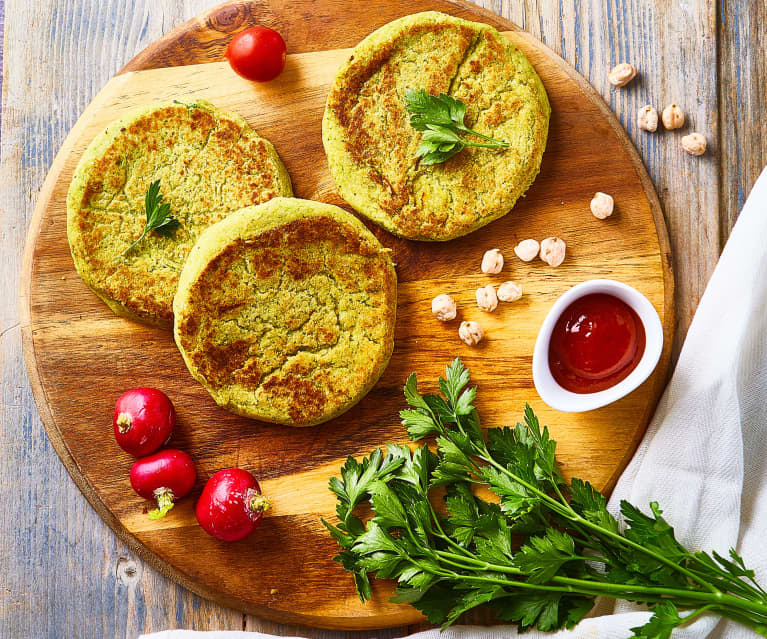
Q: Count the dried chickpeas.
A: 12